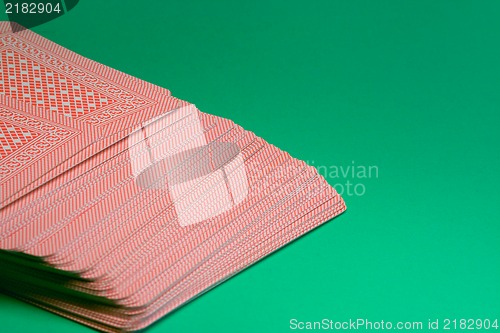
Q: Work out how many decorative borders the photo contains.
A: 2